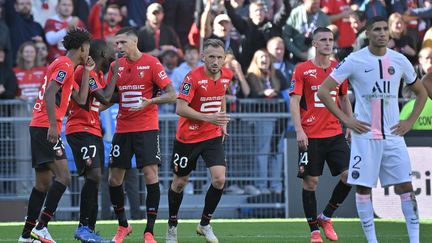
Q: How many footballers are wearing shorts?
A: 6